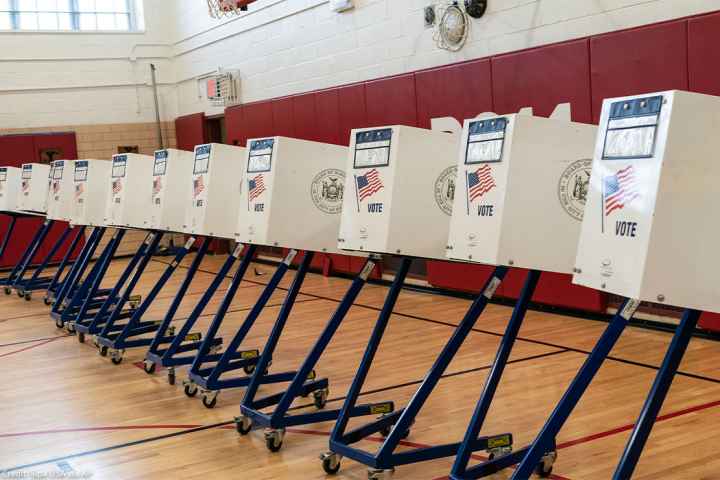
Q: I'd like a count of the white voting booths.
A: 11